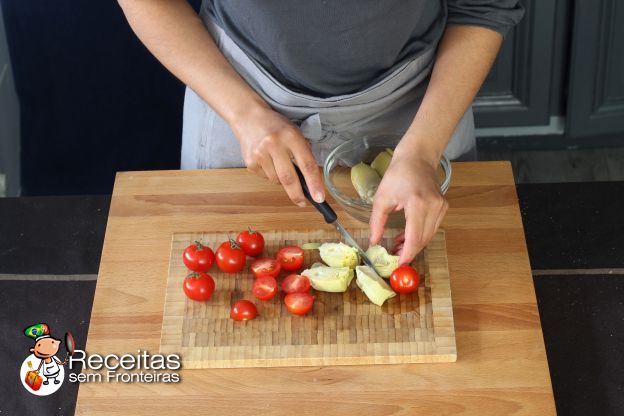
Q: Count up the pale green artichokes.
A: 6